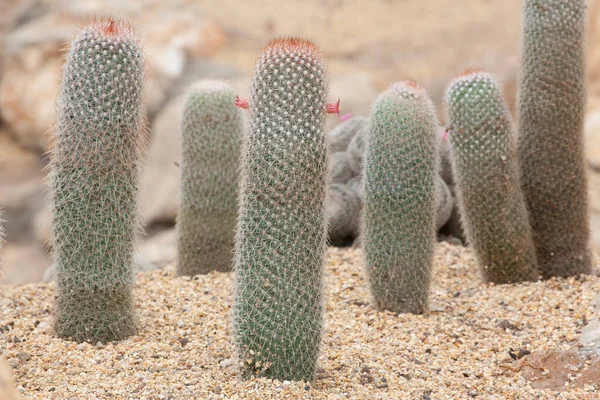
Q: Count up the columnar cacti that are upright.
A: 6